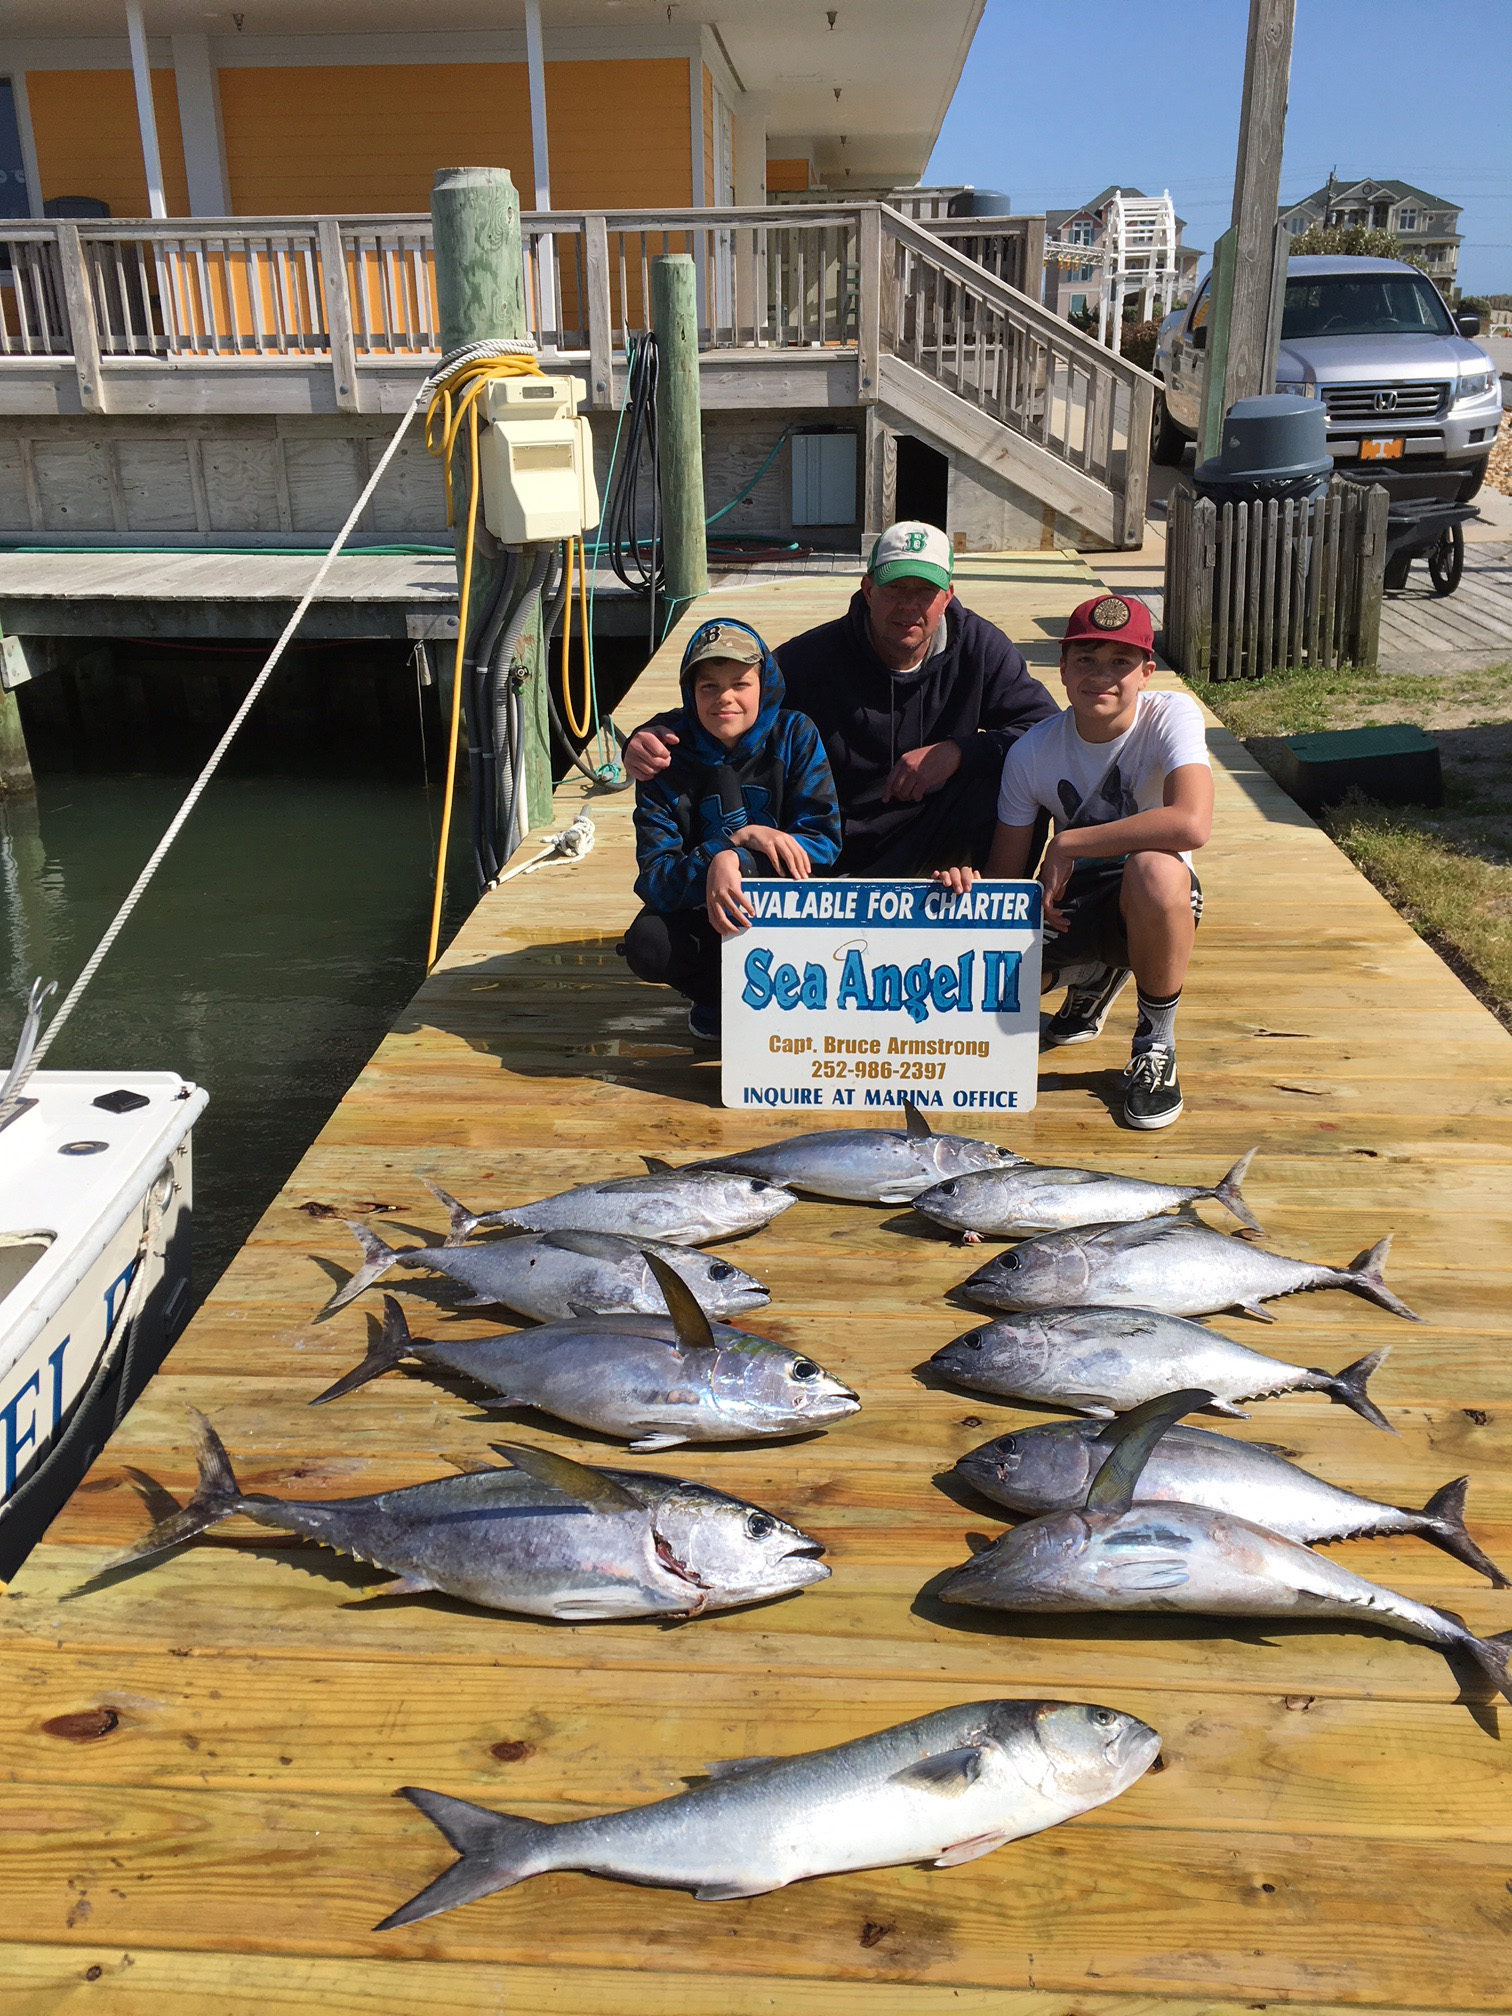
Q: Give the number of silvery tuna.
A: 10